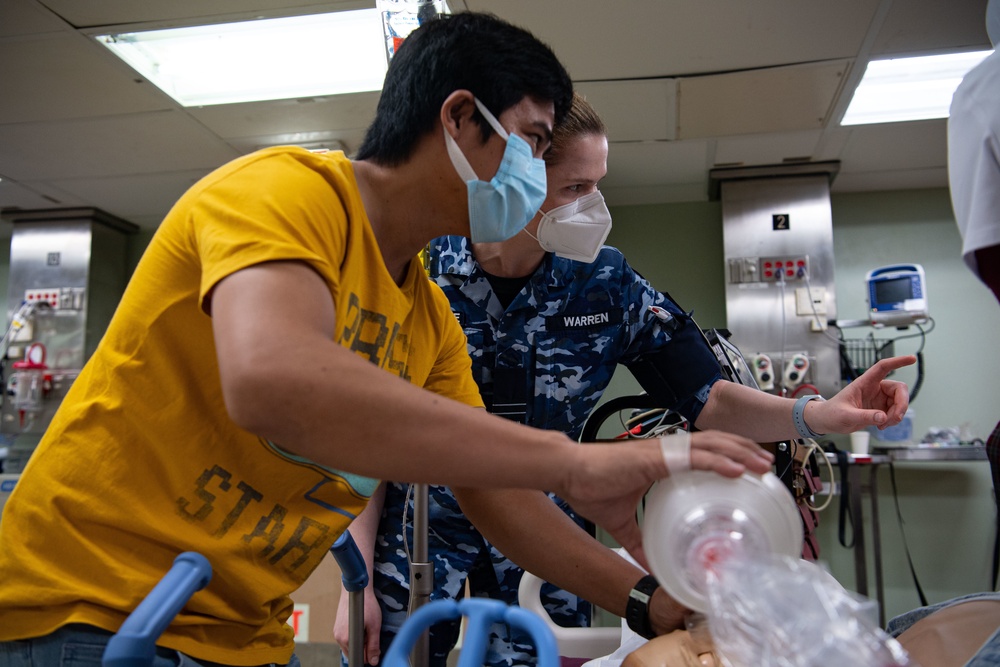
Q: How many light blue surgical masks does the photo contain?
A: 1